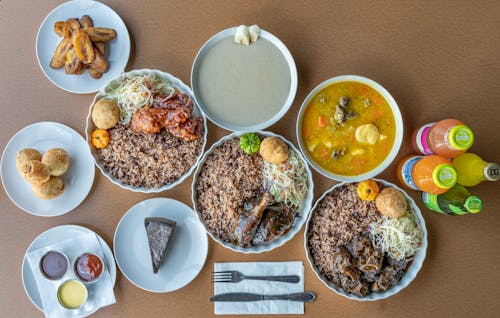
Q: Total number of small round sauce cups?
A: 3